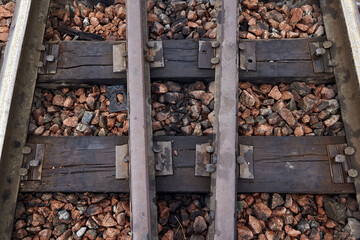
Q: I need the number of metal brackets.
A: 12